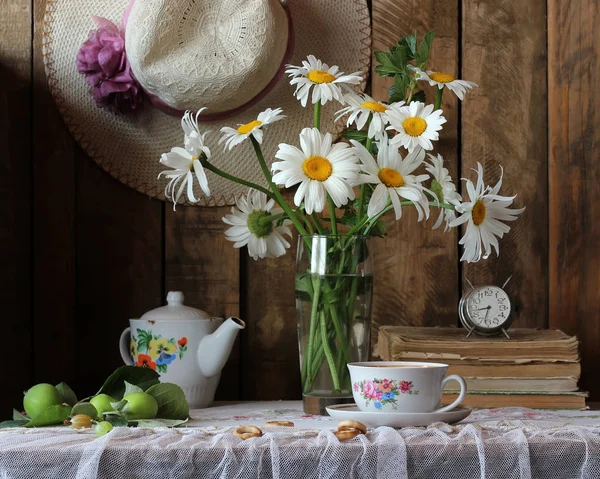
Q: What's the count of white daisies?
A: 11